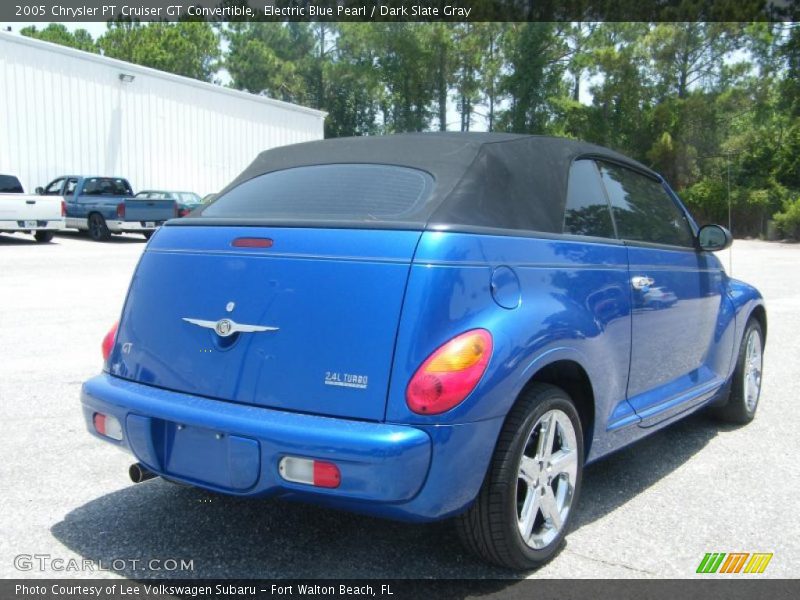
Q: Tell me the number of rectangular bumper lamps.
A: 2